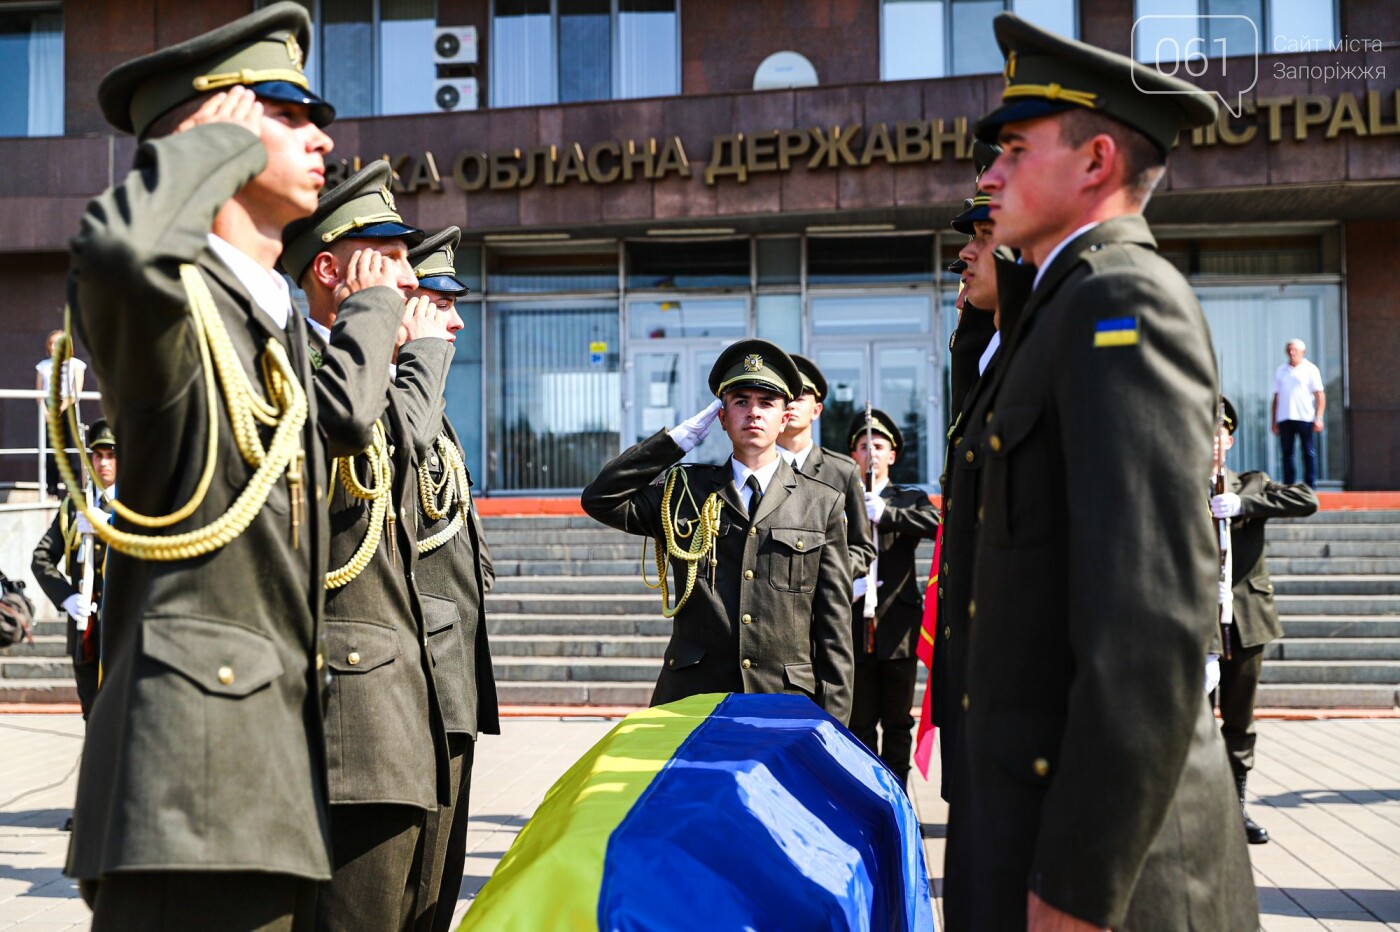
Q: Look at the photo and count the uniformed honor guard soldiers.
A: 11